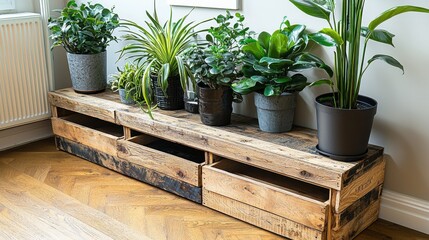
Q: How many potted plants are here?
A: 6